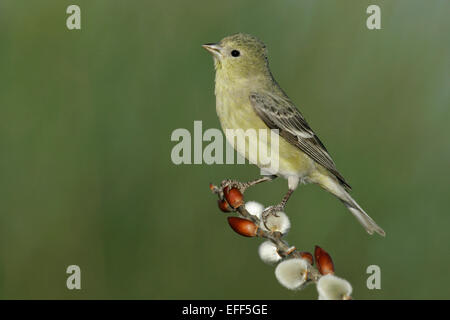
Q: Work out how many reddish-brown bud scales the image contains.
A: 5